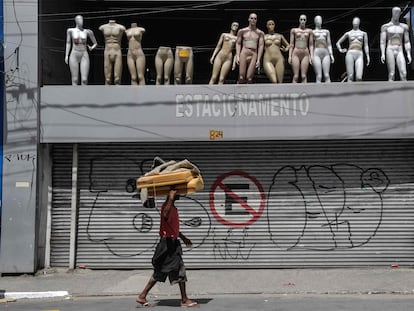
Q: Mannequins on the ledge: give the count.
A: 12